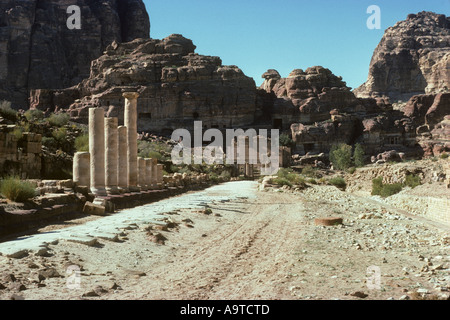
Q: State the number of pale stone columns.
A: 9